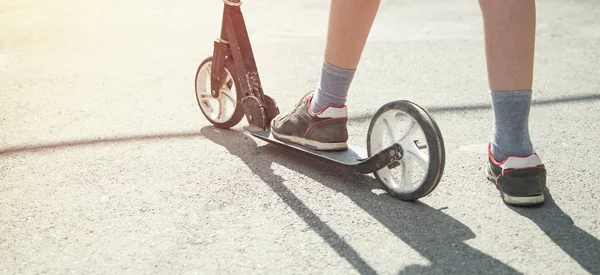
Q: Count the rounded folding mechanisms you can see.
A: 1